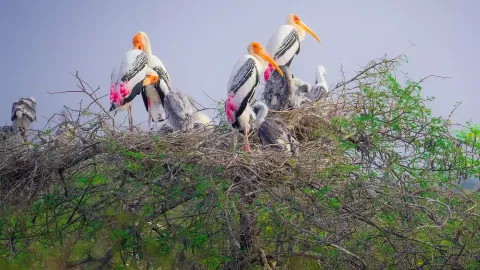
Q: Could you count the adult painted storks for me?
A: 4